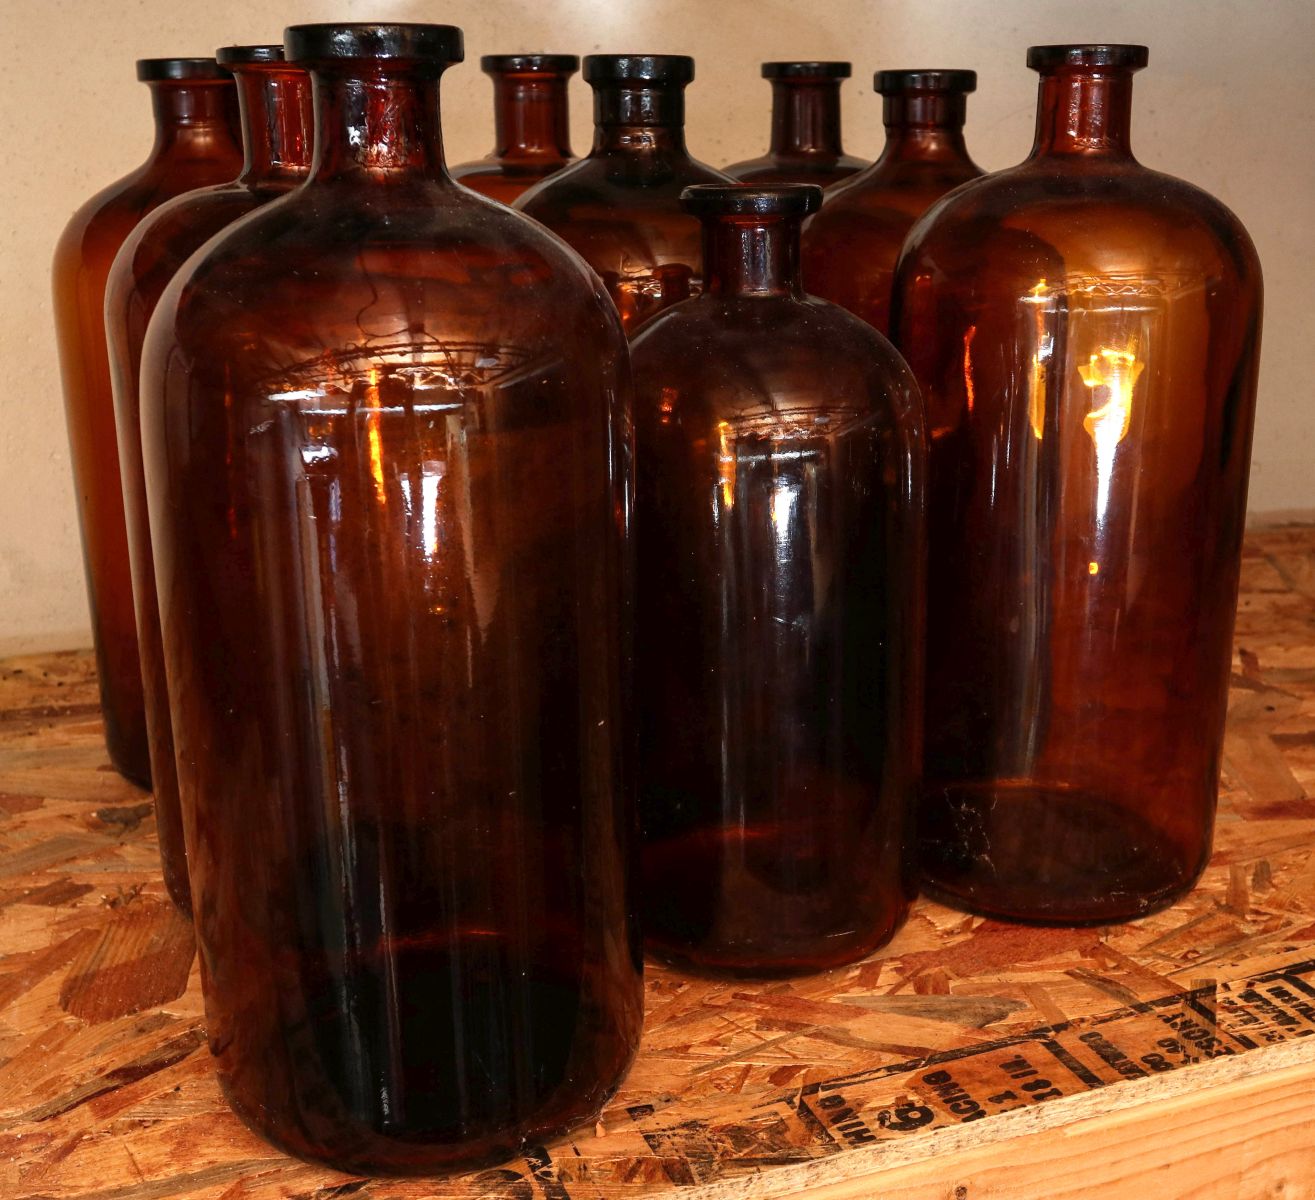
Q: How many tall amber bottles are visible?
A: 9